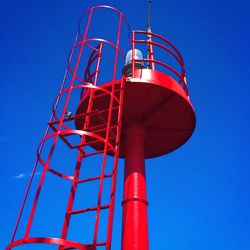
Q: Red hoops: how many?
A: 5